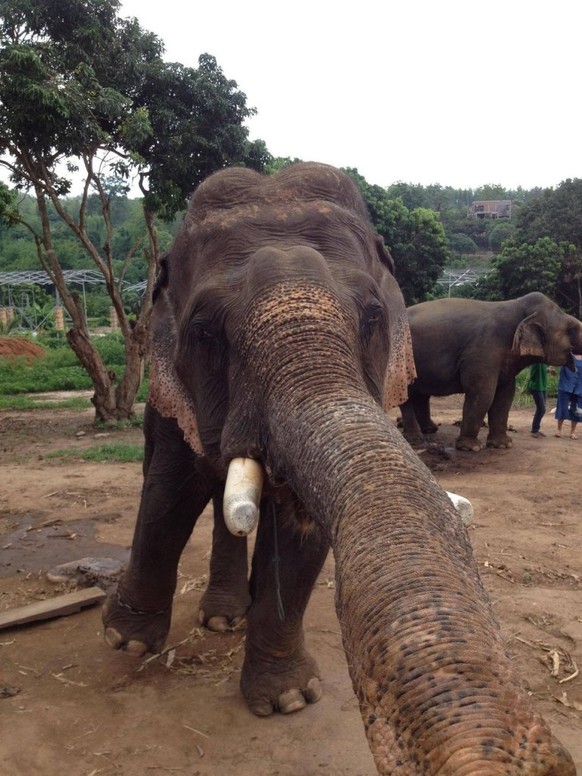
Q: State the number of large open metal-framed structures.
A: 2